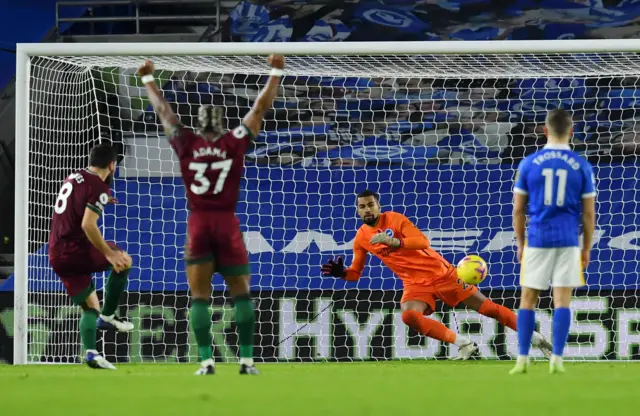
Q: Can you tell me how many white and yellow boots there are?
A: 2